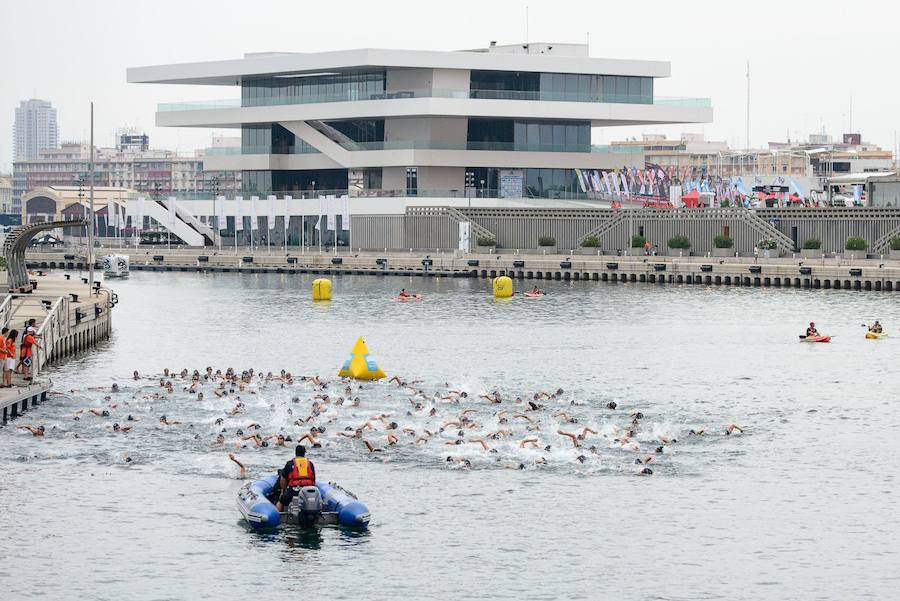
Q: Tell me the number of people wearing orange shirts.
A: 3